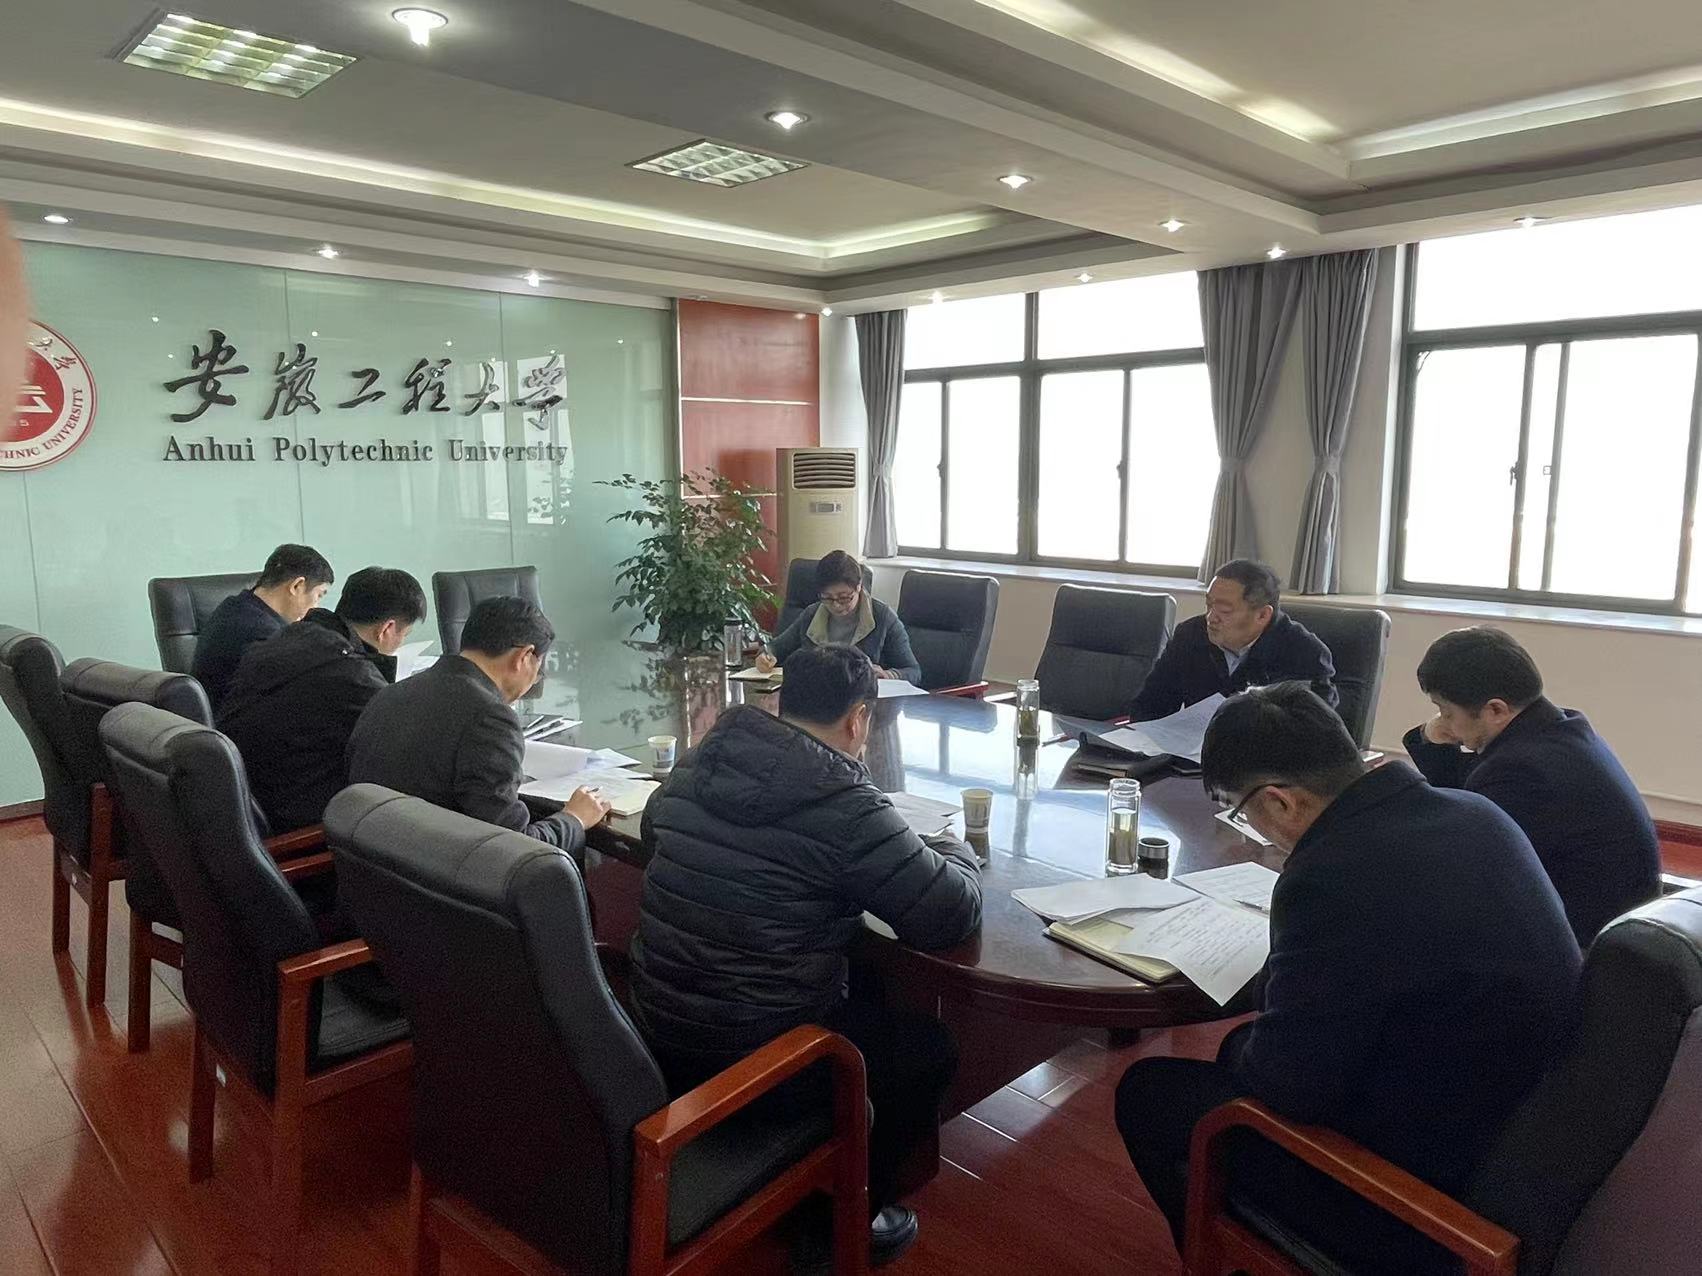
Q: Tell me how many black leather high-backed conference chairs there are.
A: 11